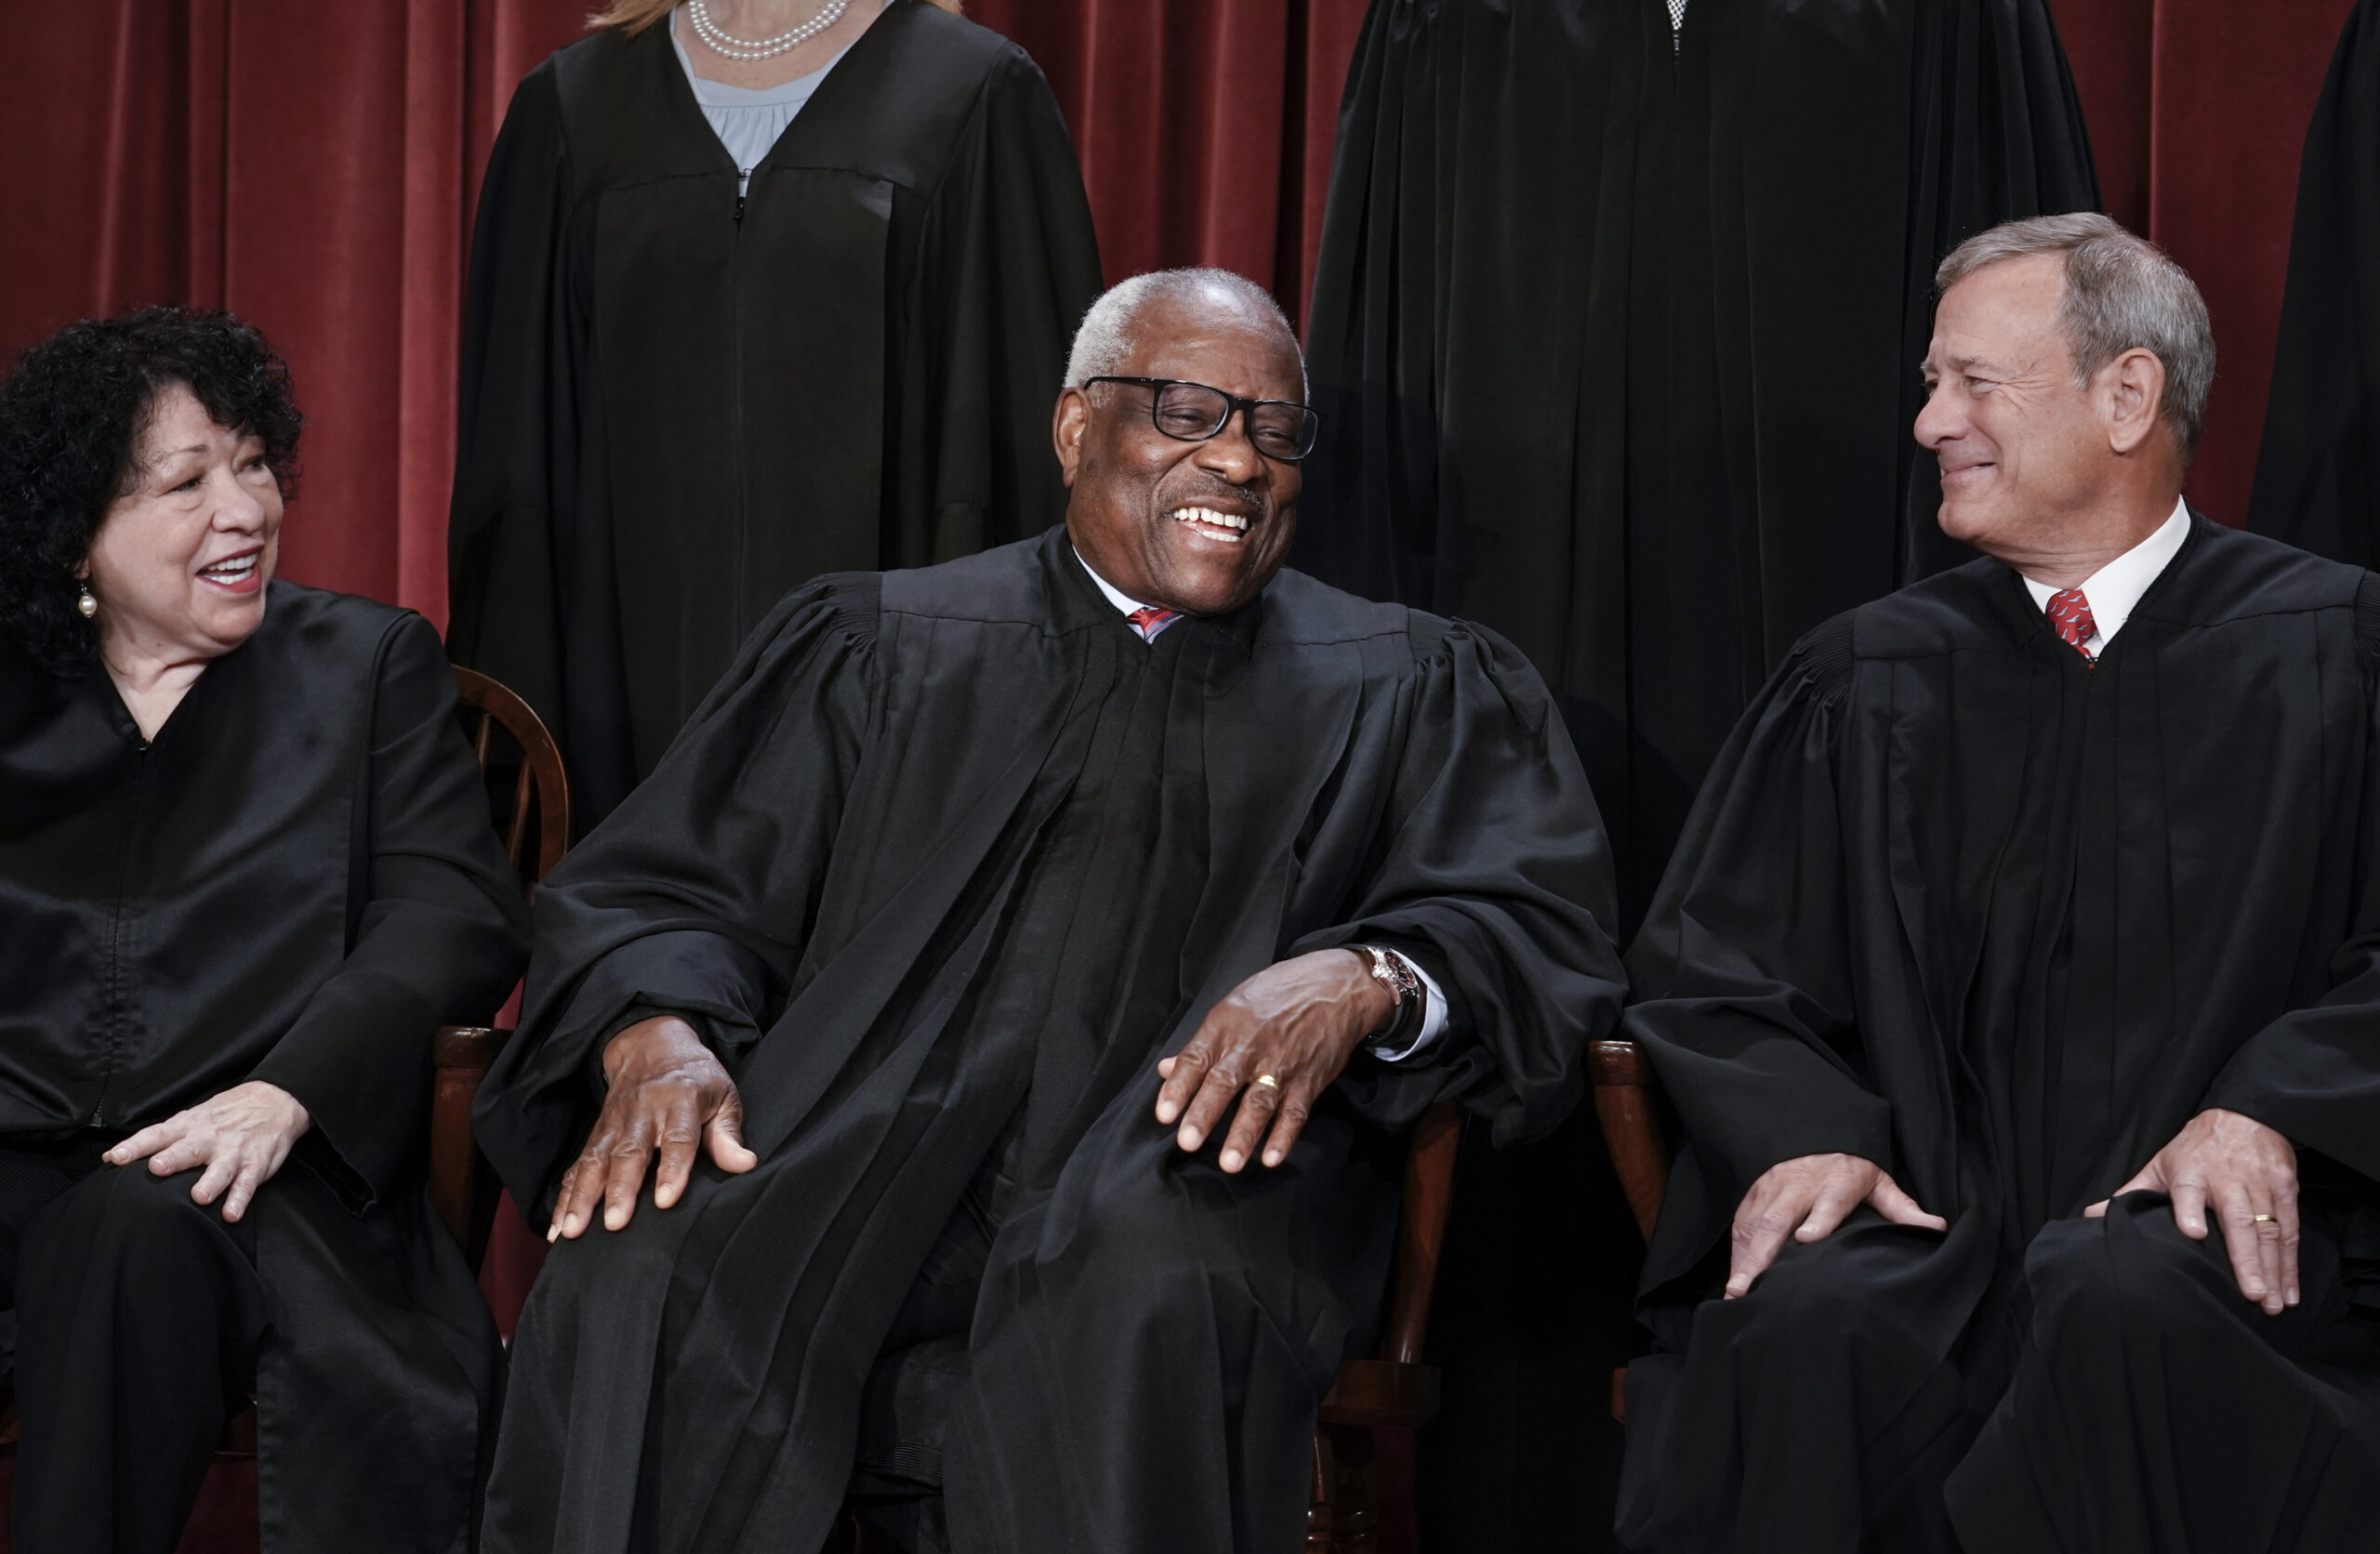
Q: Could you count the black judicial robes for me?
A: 6